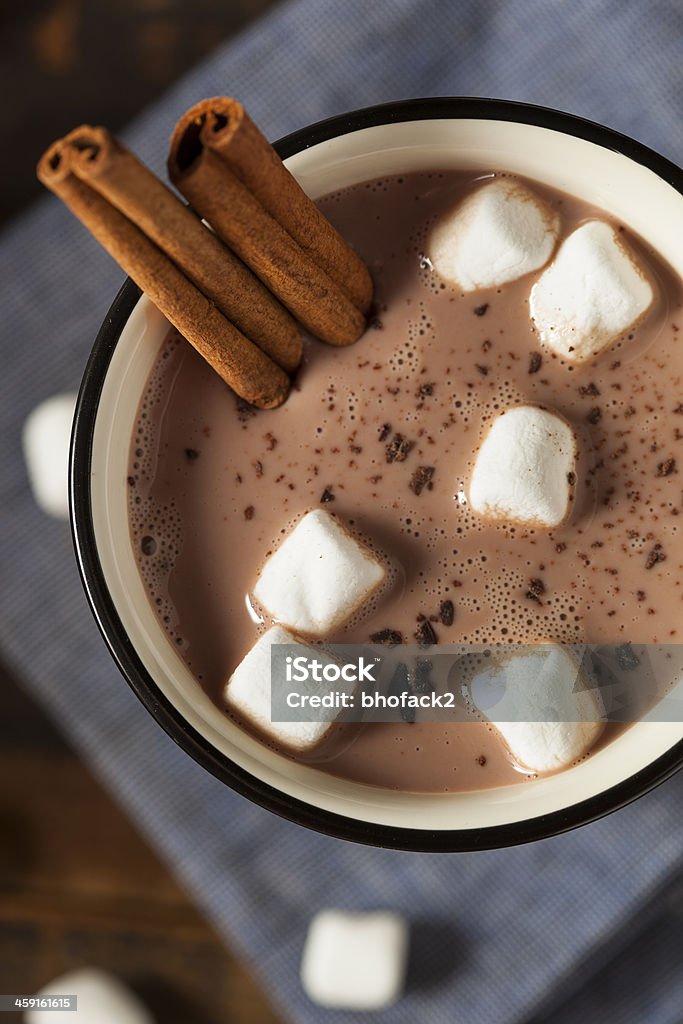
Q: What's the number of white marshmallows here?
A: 9